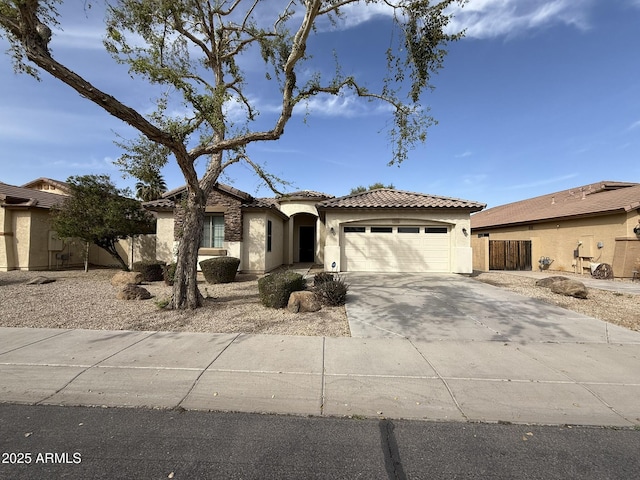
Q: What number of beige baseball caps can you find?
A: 0